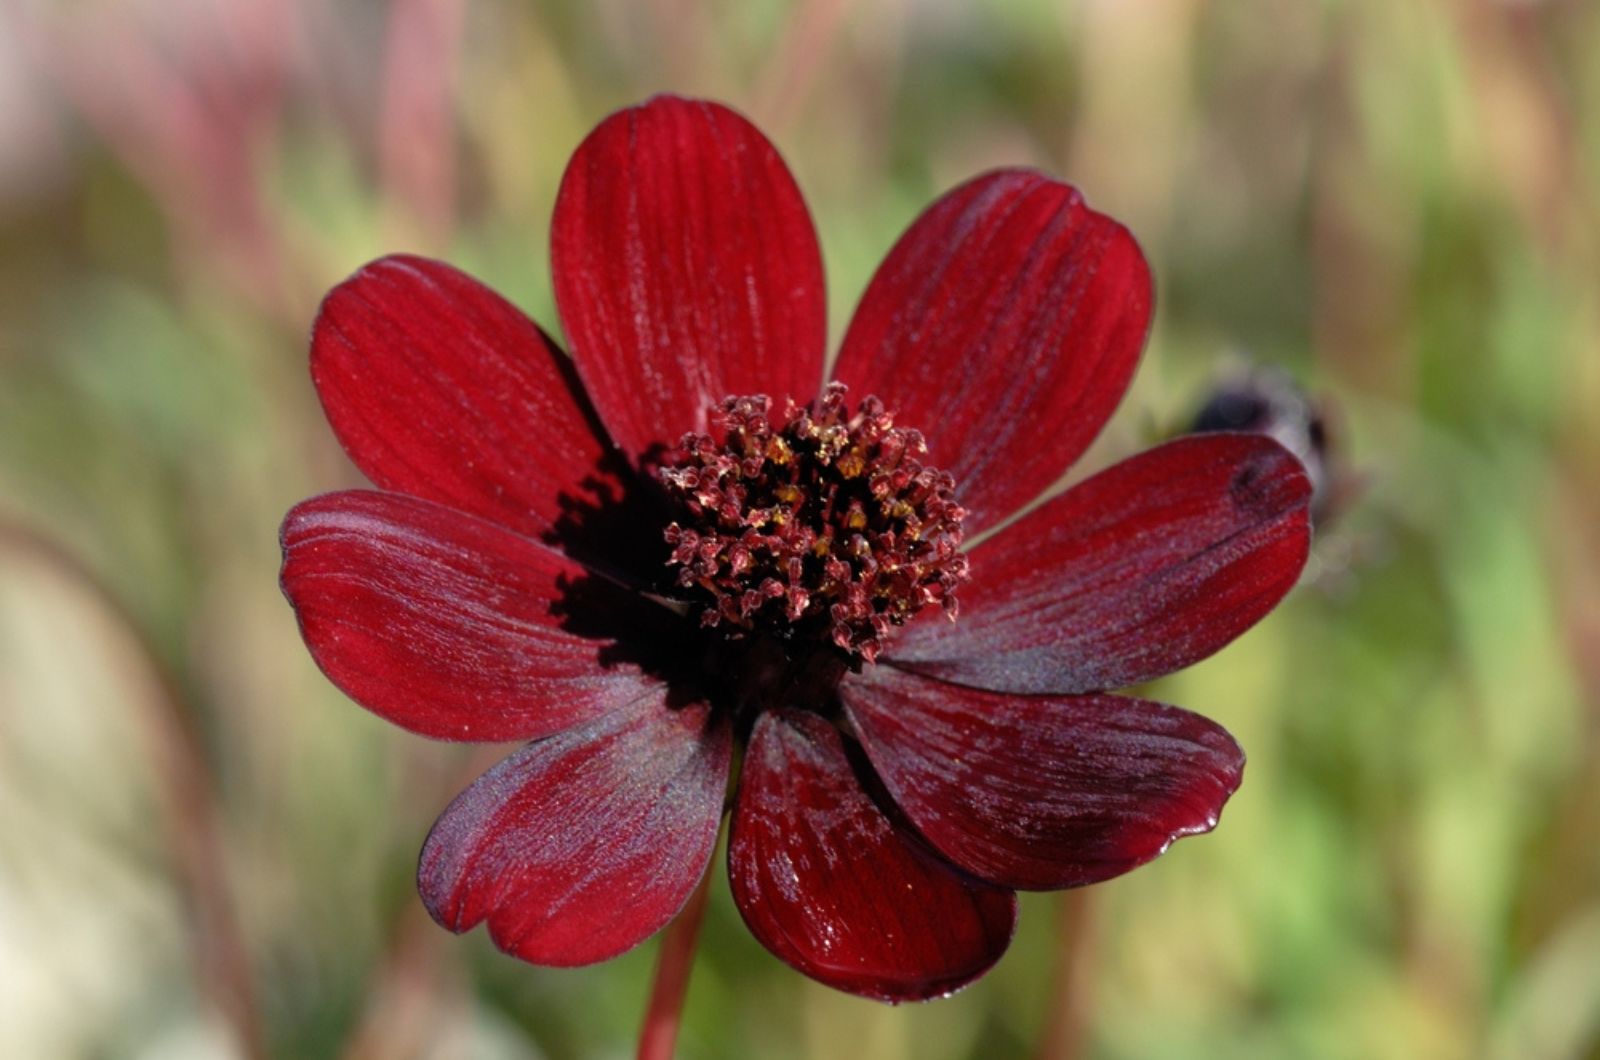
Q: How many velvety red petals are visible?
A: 8